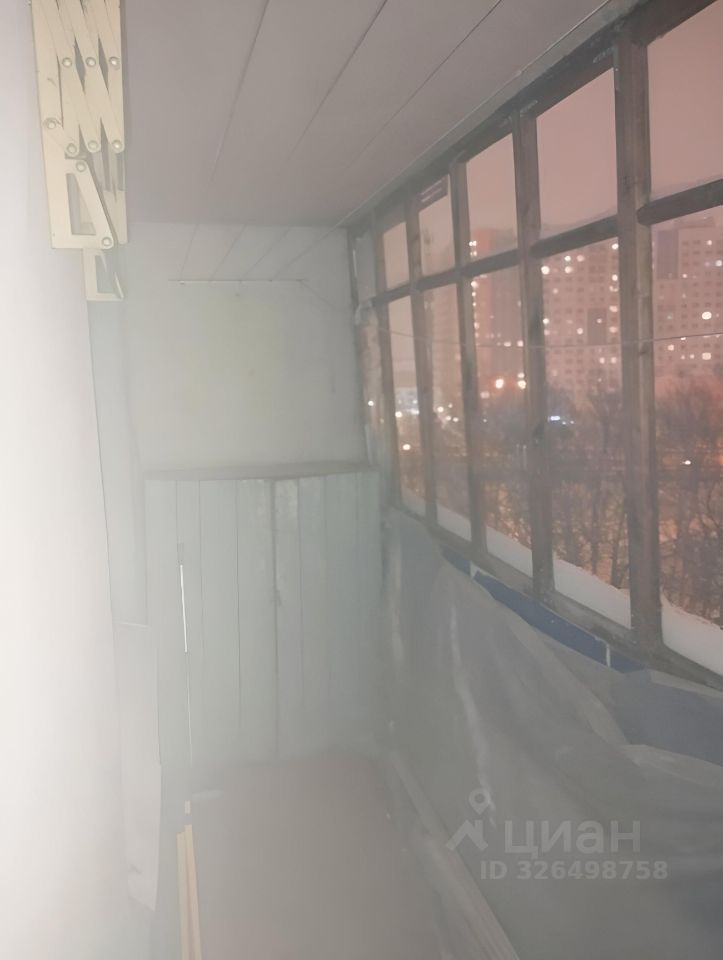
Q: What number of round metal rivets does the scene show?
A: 9